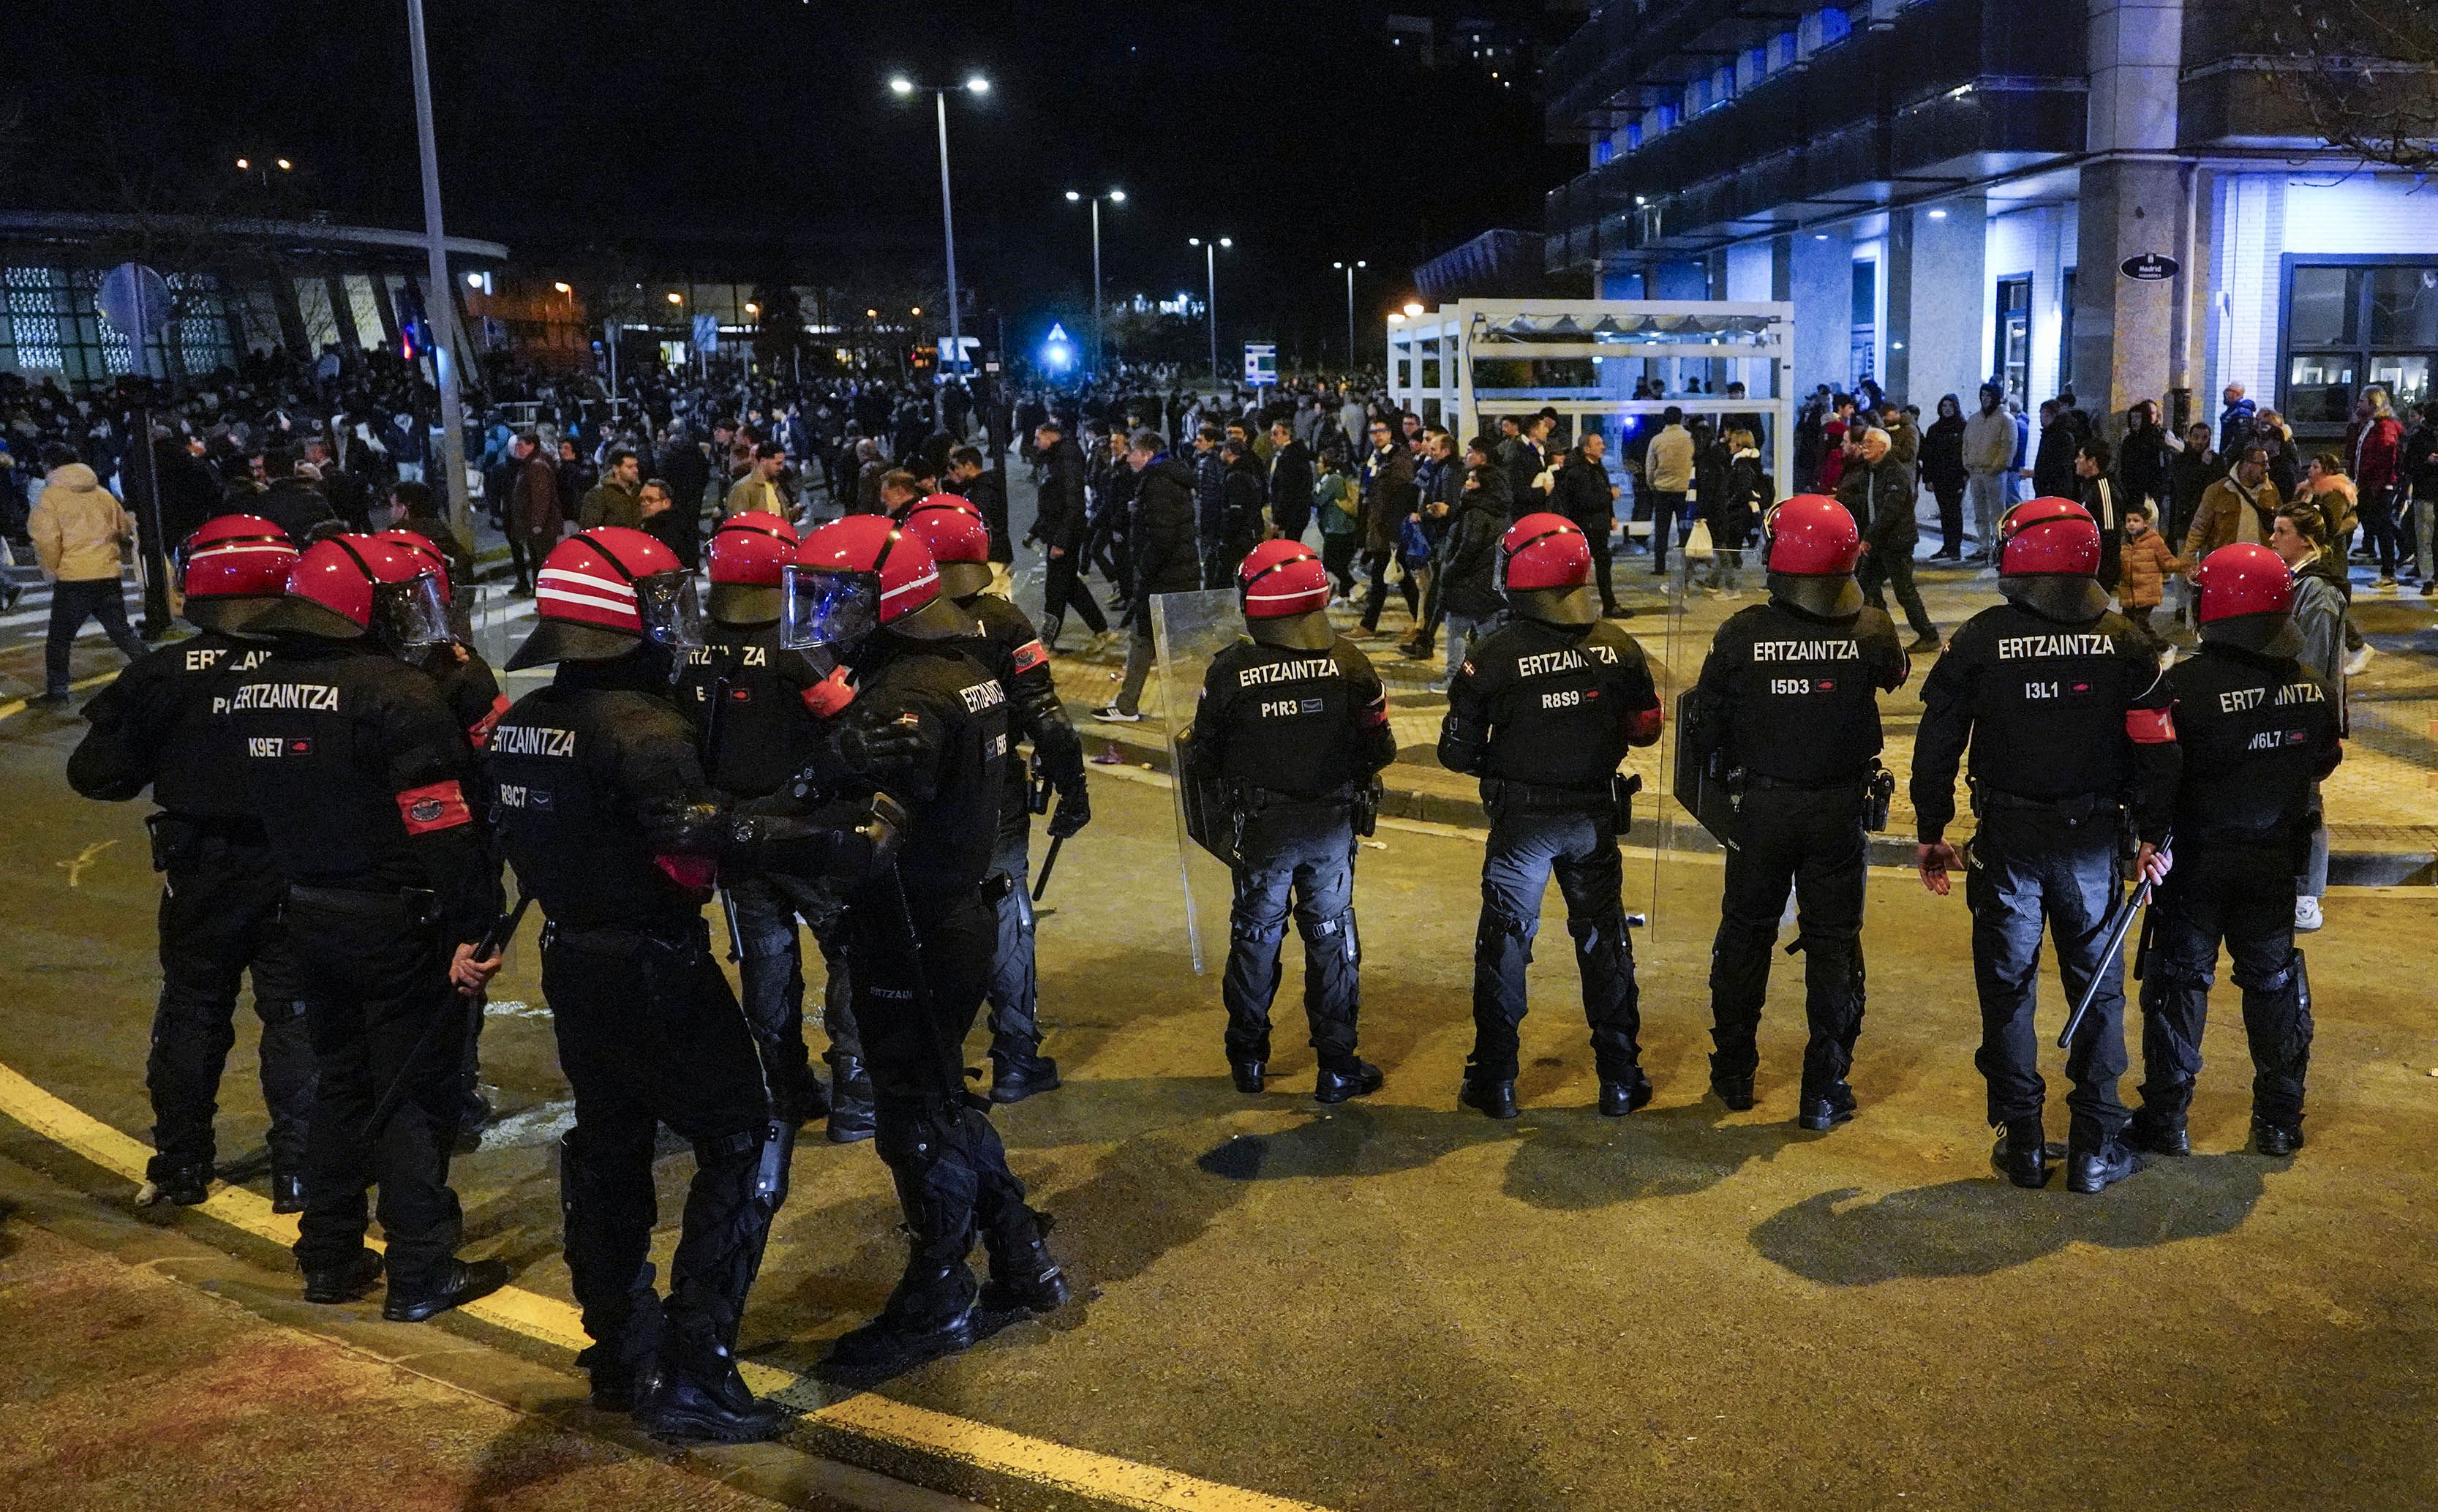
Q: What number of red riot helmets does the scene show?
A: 12